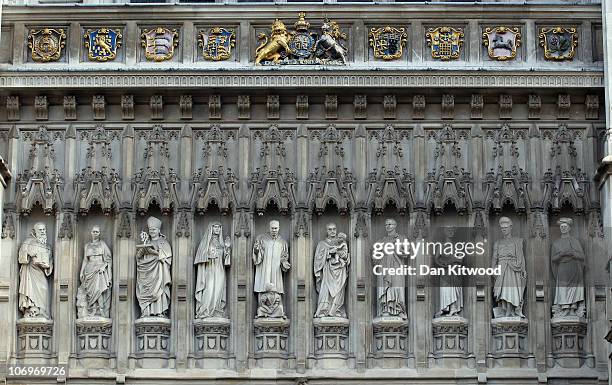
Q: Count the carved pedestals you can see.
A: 10